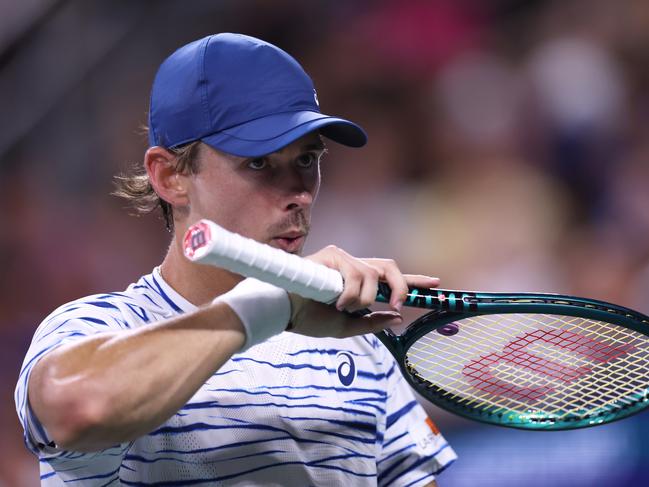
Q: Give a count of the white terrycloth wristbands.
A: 1